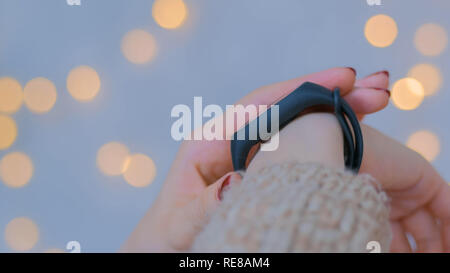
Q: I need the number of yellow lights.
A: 15